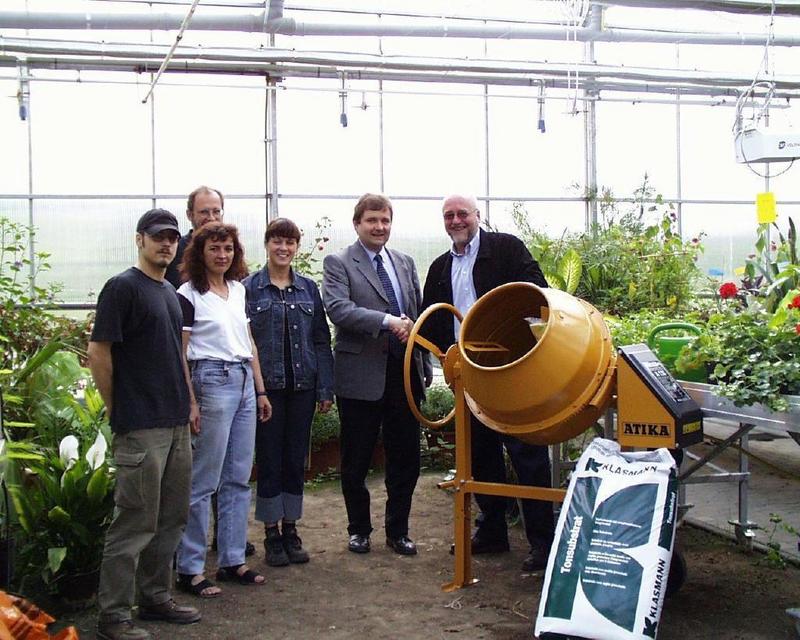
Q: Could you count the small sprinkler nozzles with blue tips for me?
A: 3